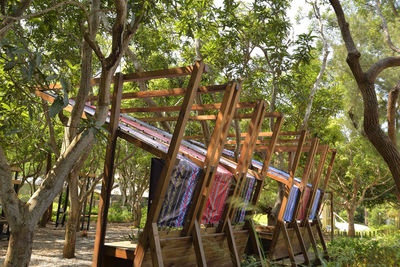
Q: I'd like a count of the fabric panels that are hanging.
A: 6